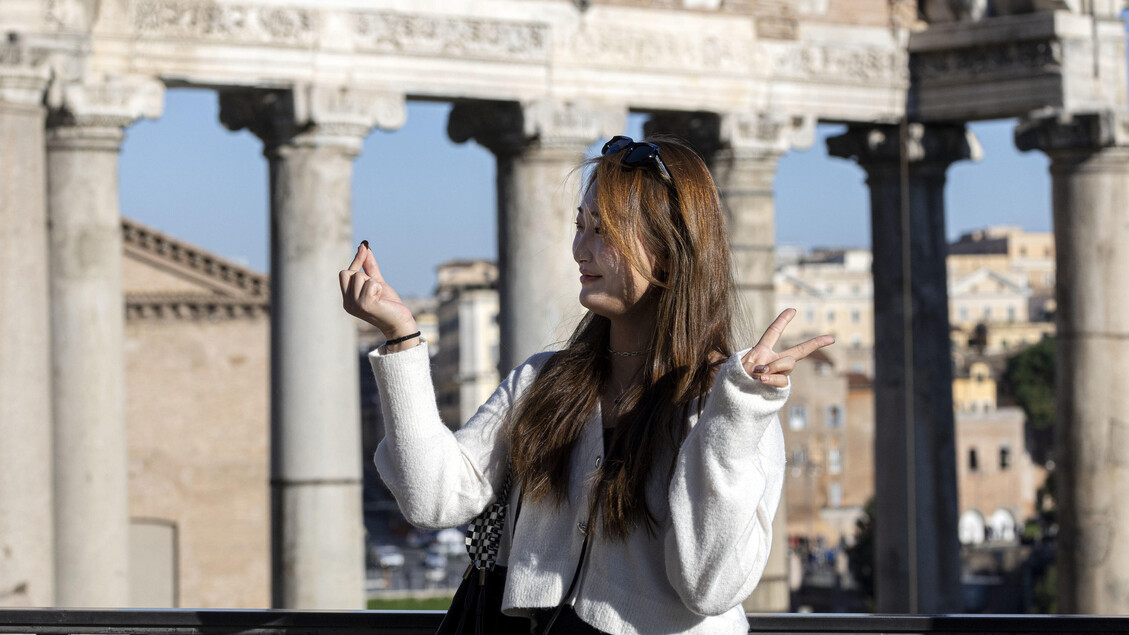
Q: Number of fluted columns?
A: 0